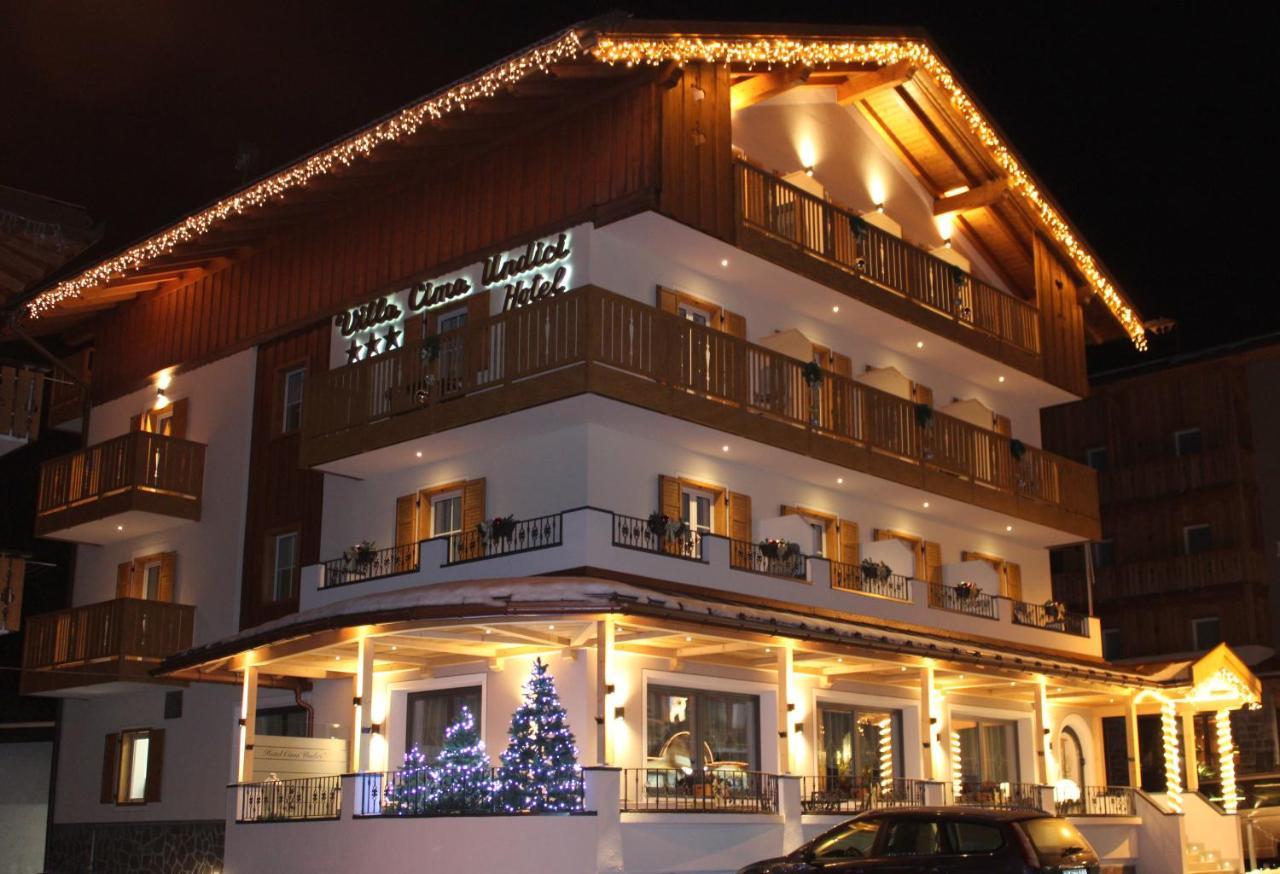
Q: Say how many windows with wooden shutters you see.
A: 13